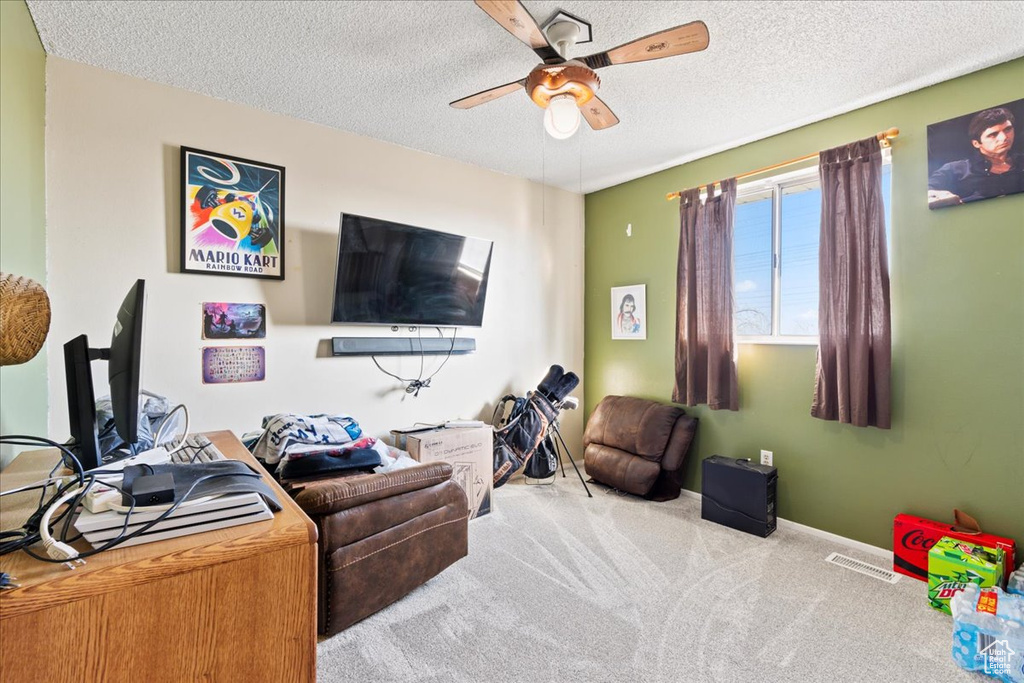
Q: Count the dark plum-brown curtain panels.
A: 2